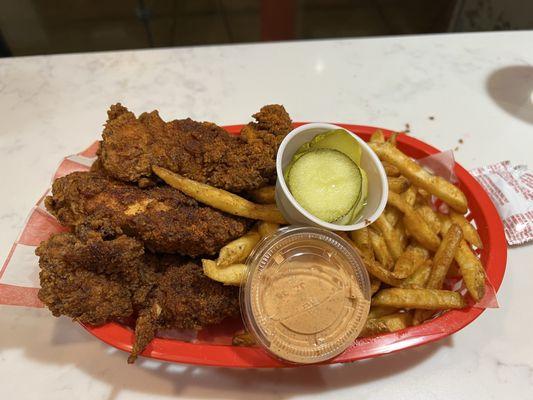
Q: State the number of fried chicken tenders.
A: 3